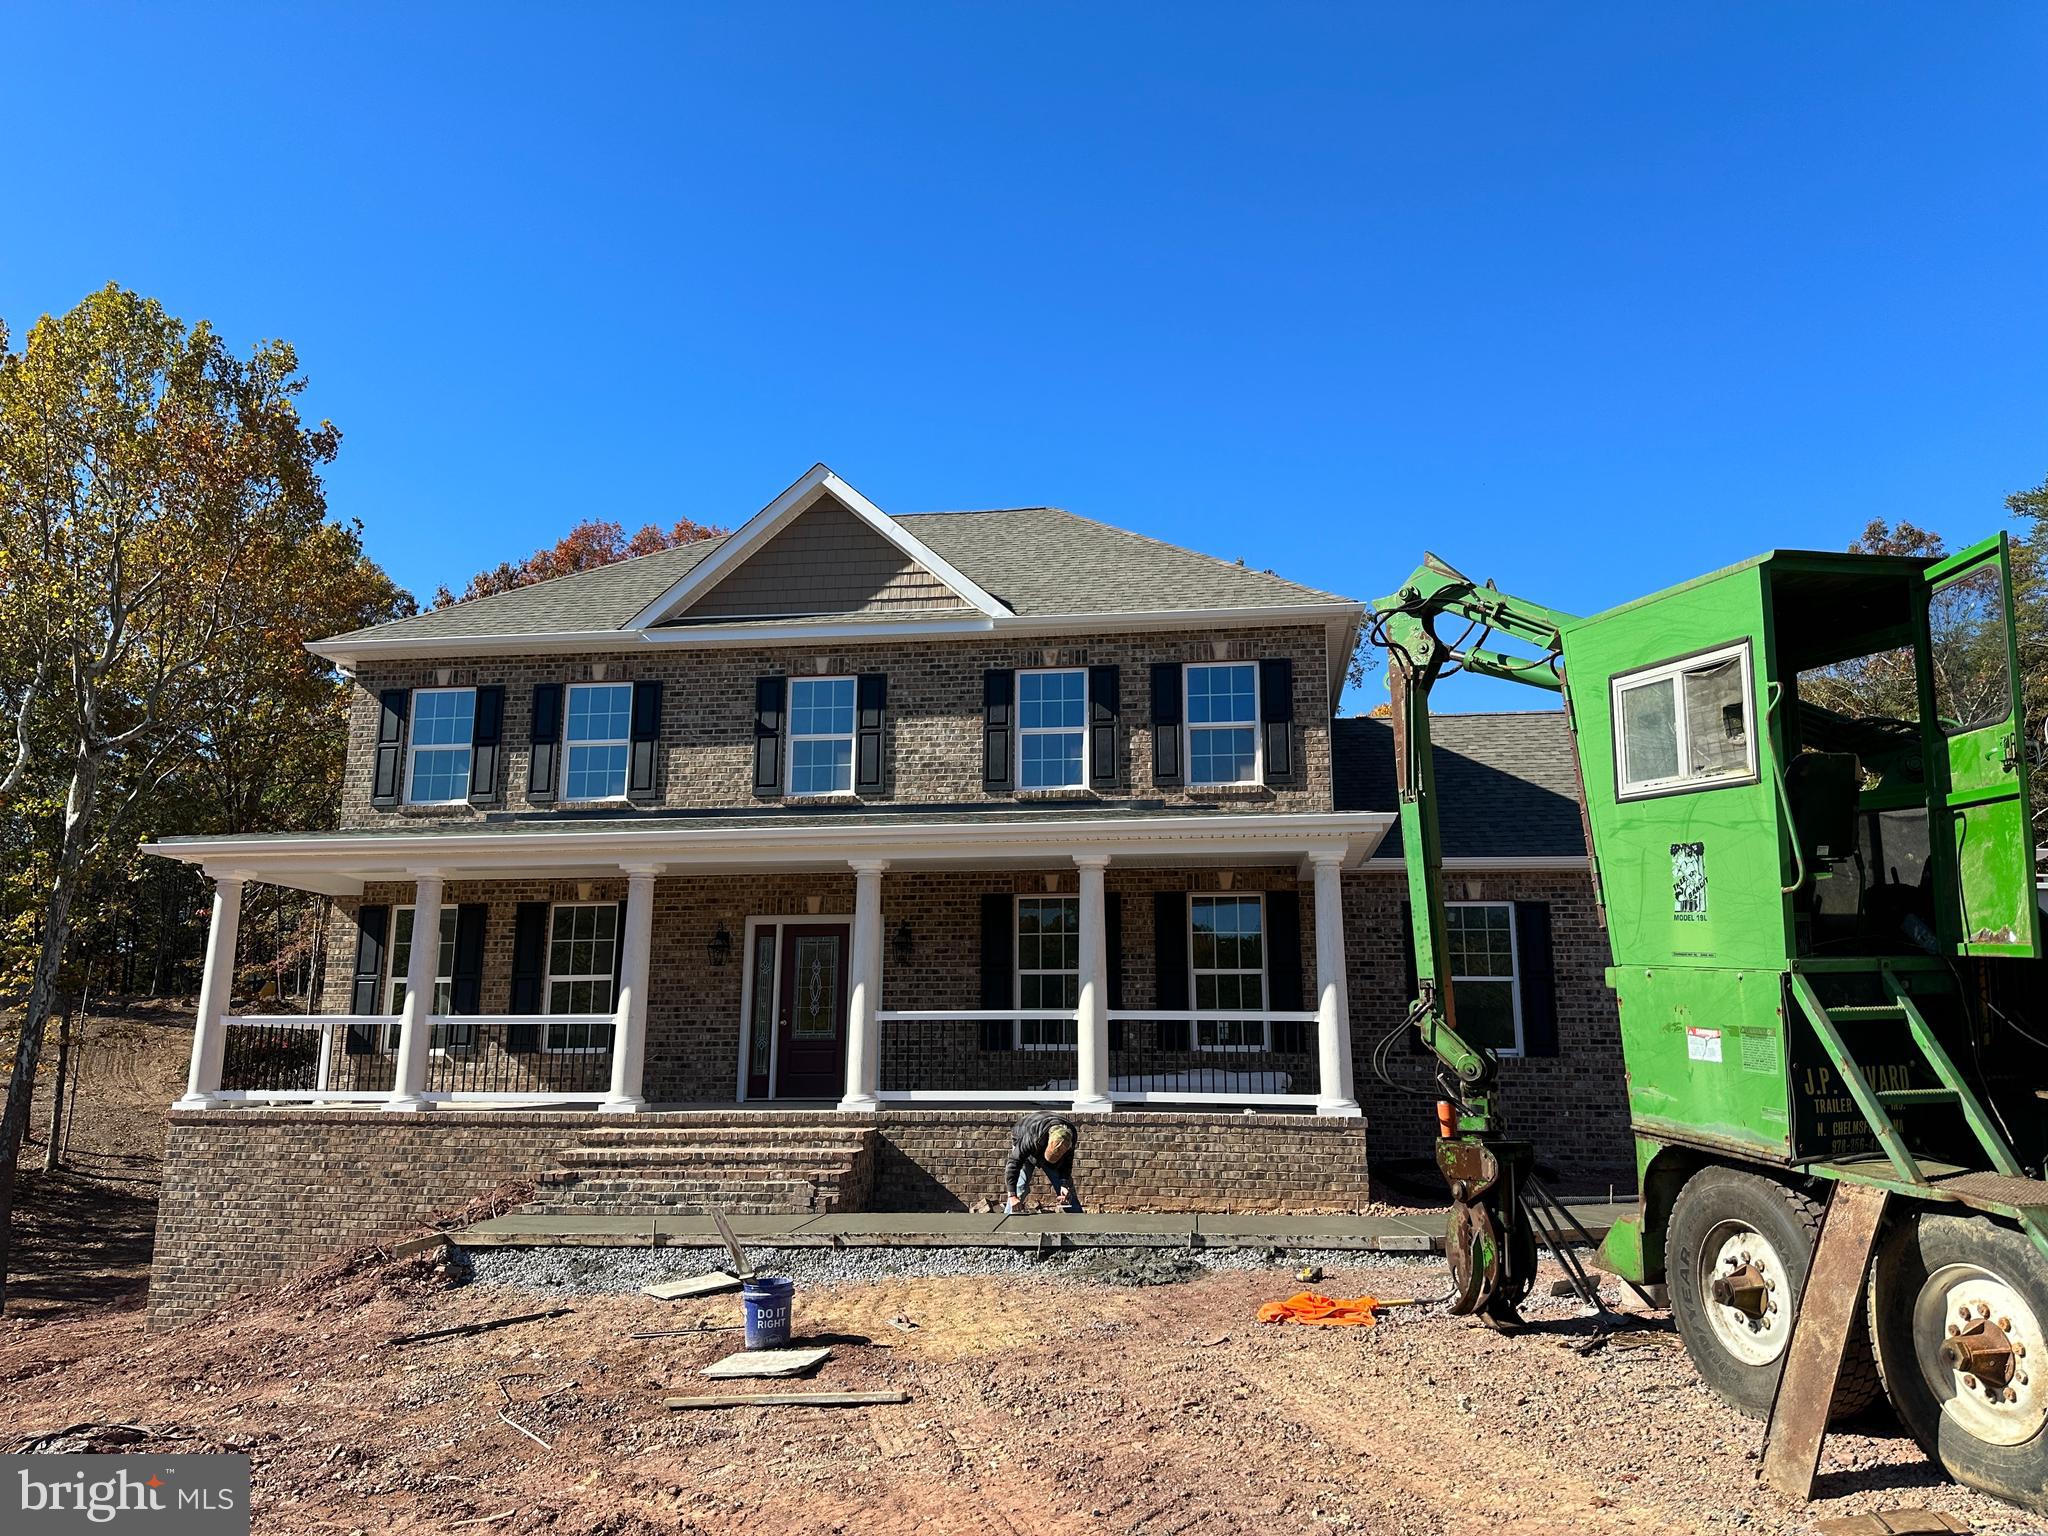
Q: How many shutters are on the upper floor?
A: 10